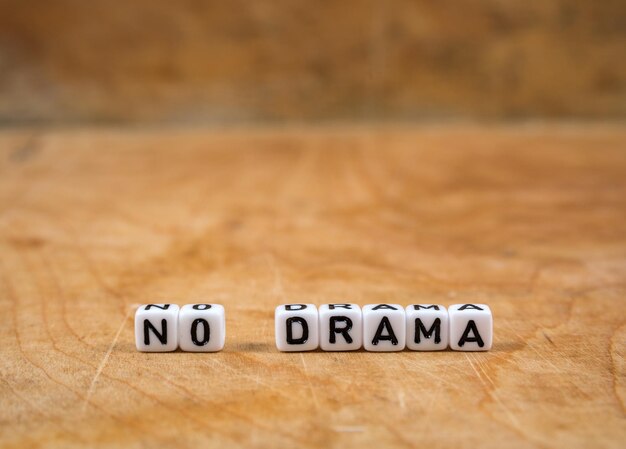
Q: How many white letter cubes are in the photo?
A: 7